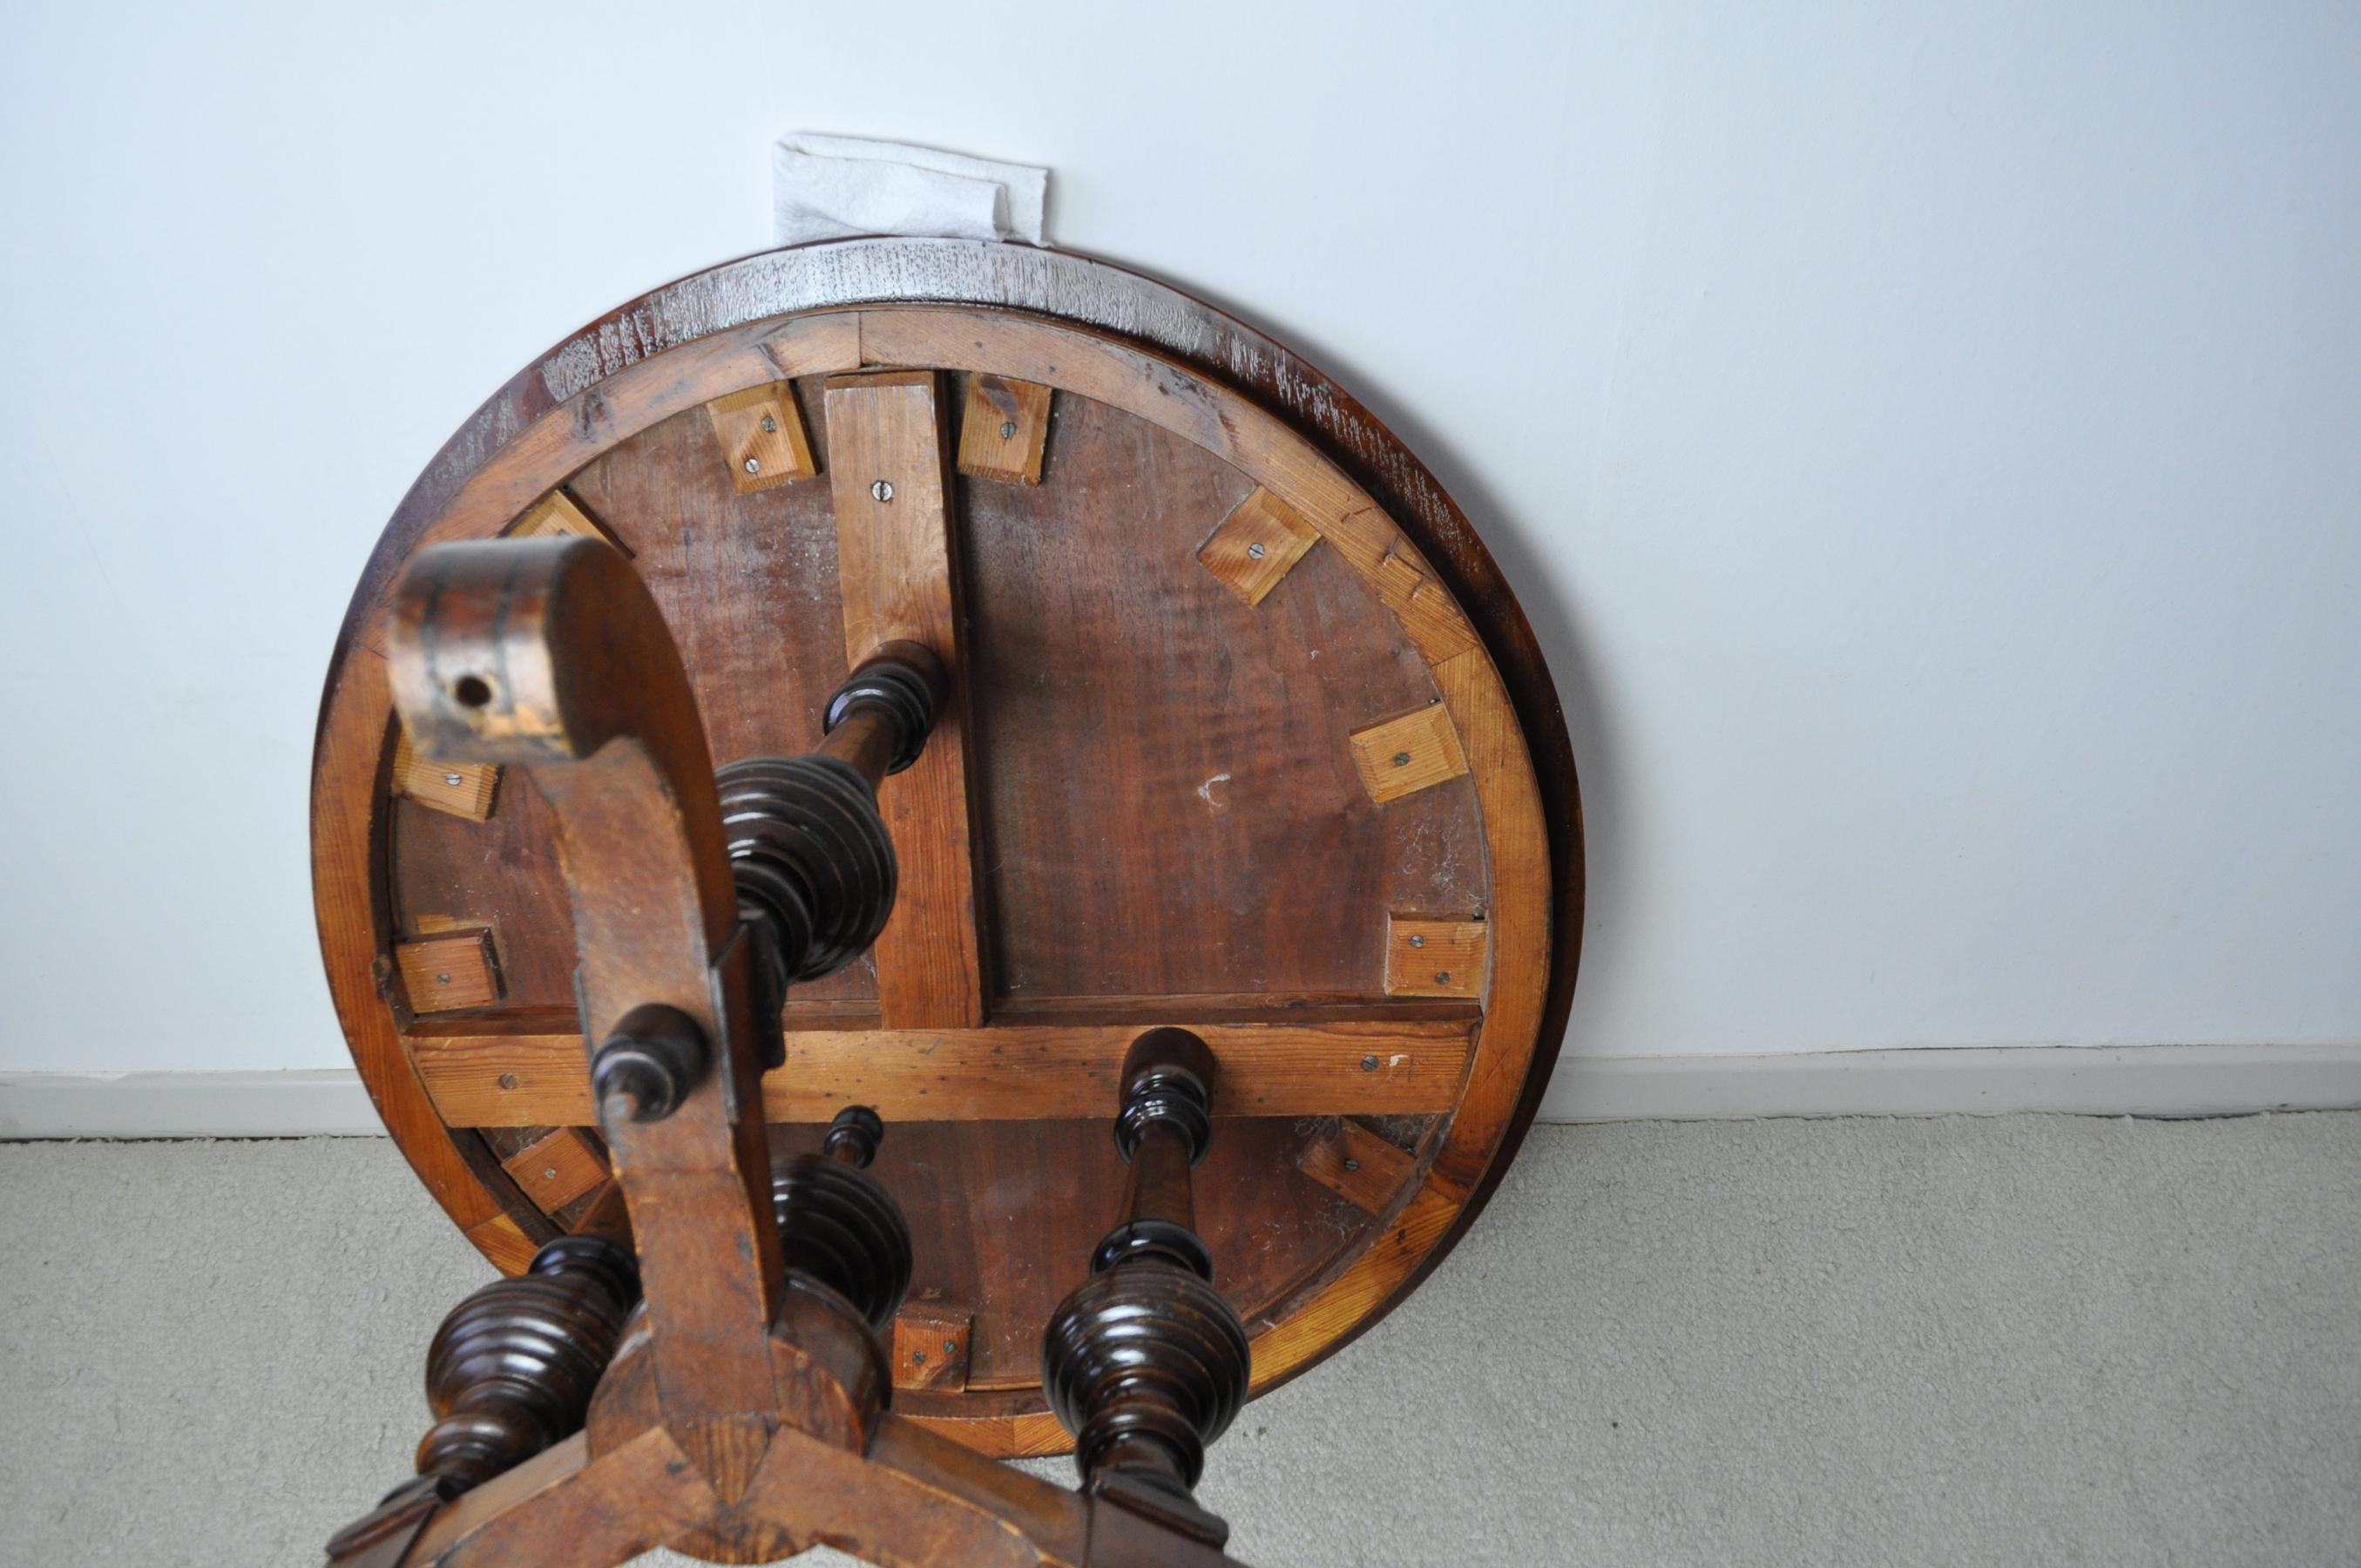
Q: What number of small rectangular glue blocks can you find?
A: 11